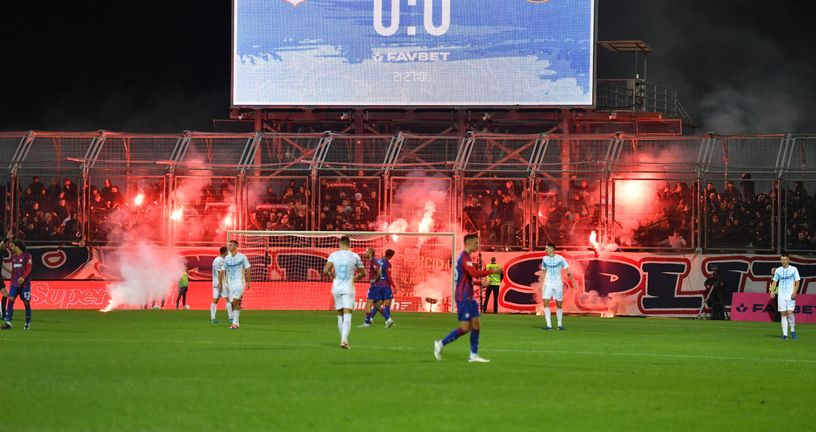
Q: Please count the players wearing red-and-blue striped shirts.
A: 4